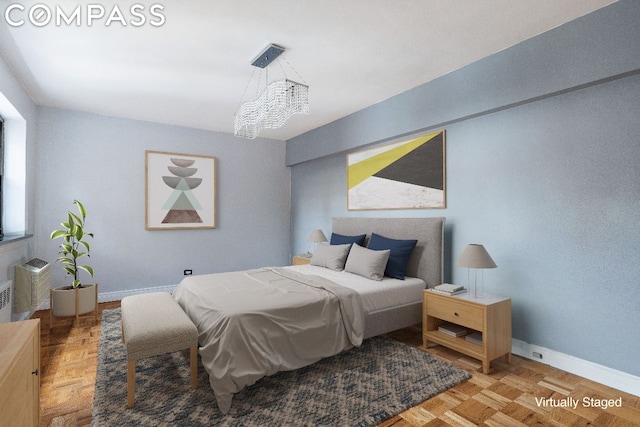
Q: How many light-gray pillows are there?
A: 2